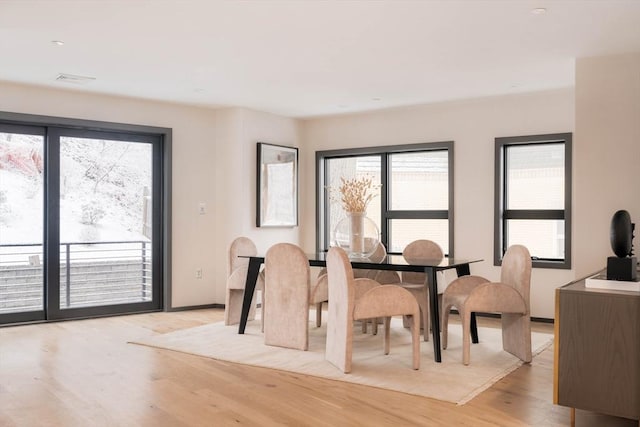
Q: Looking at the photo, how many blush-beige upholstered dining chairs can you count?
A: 6